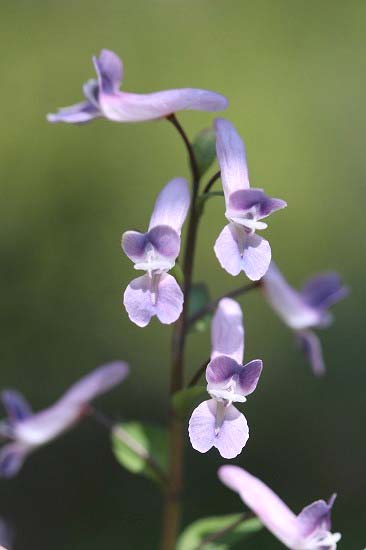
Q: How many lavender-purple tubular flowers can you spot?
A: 7